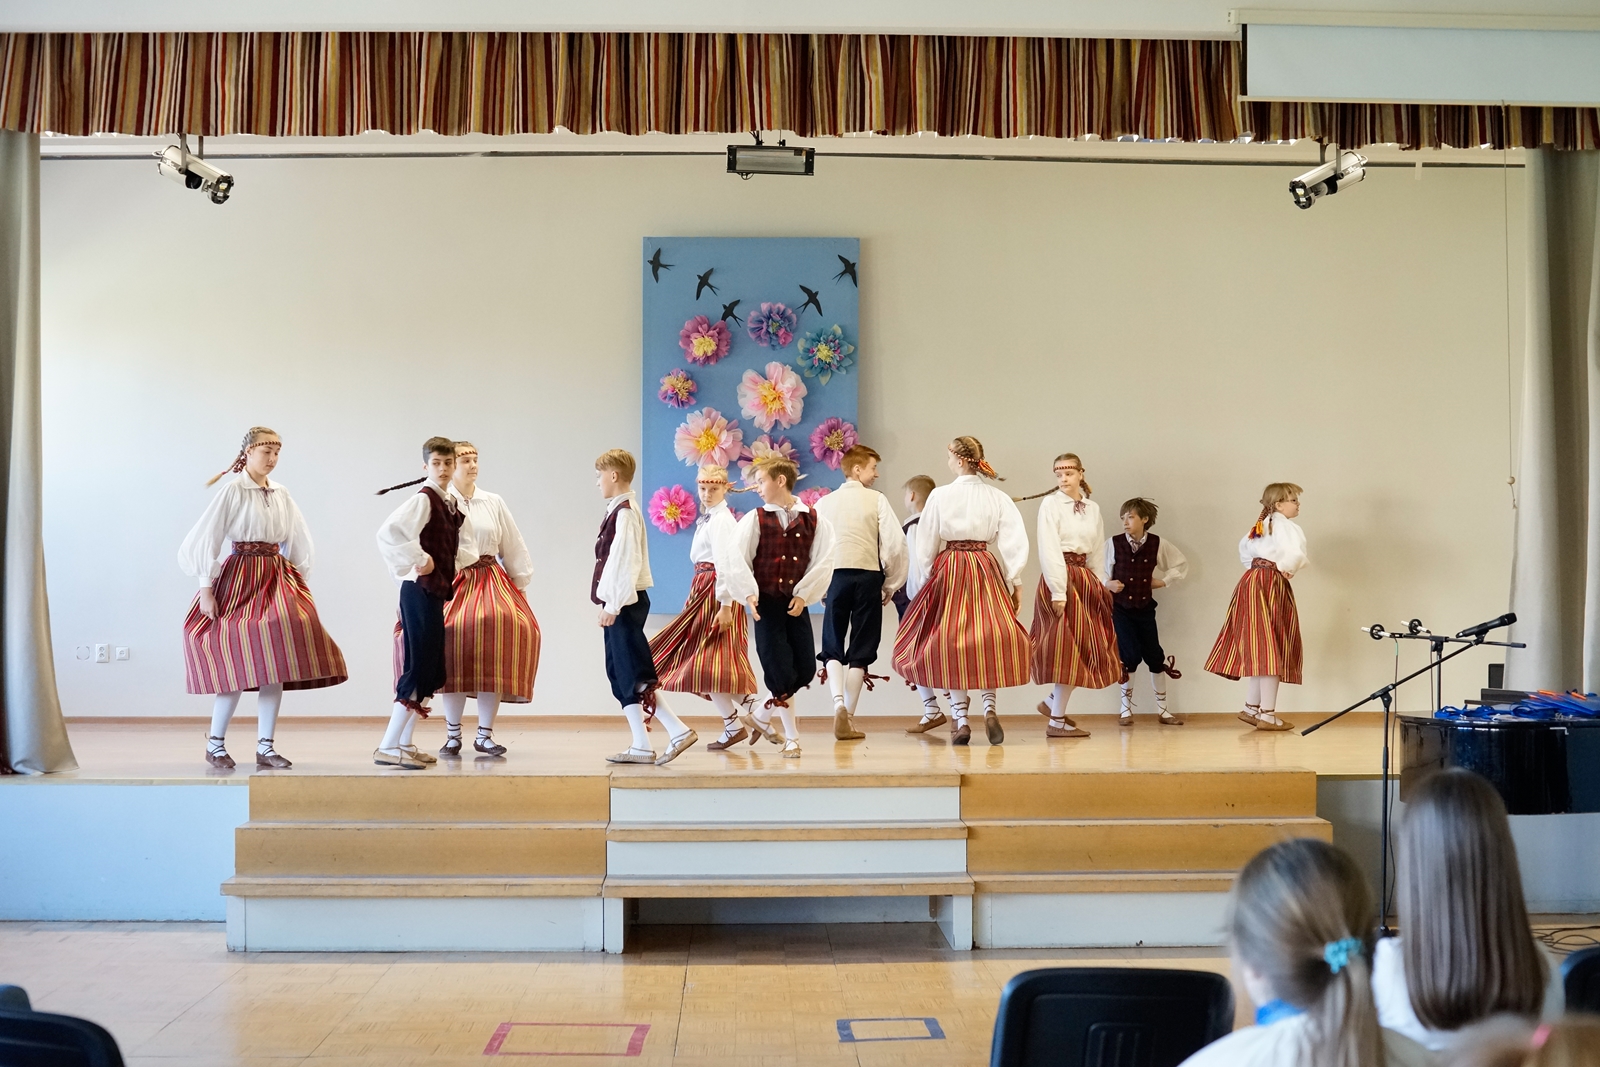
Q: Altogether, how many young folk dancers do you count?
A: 12